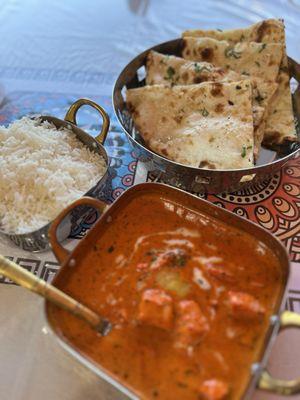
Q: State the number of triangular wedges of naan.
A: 4